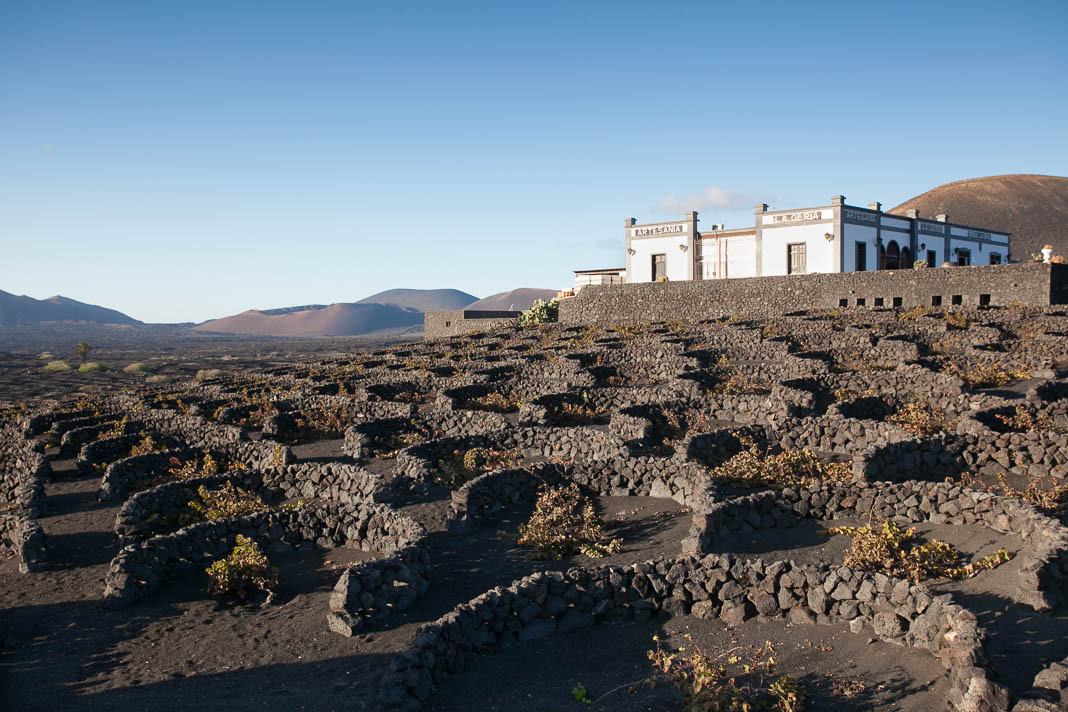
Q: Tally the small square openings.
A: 7